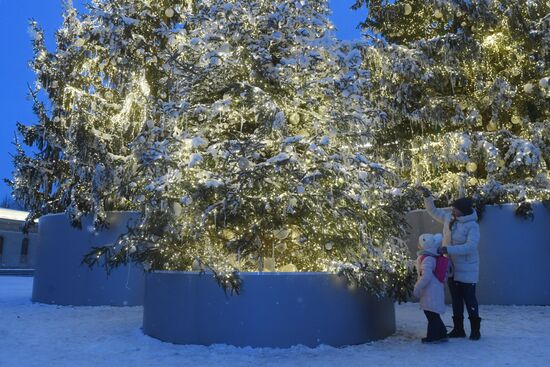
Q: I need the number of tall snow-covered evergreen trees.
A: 3